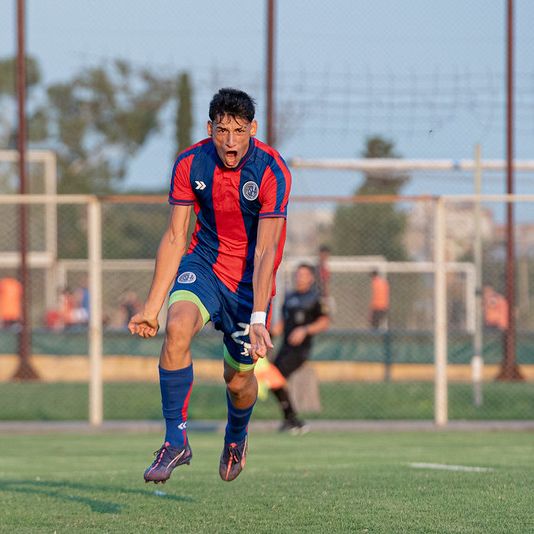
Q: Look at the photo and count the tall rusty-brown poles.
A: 3